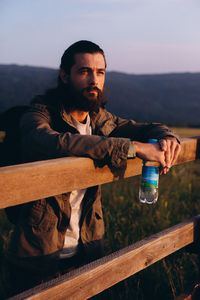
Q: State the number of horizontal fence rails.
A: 2